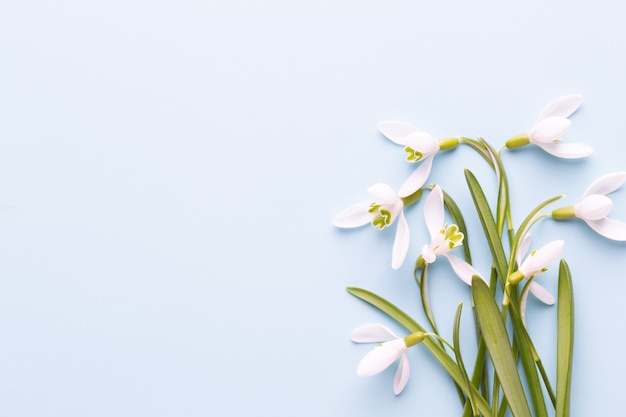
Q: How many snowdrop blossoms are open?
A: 7